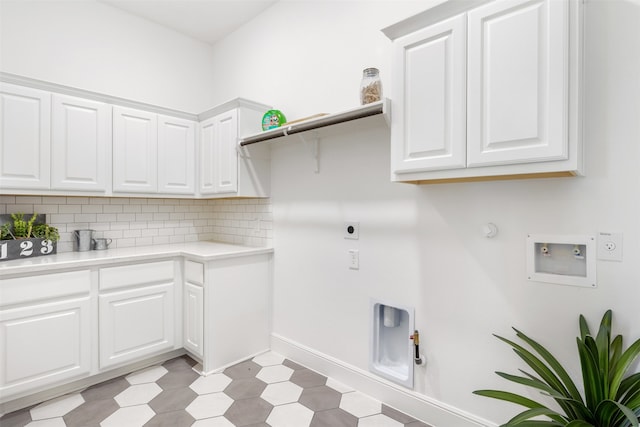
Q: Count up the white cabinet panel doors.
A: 11